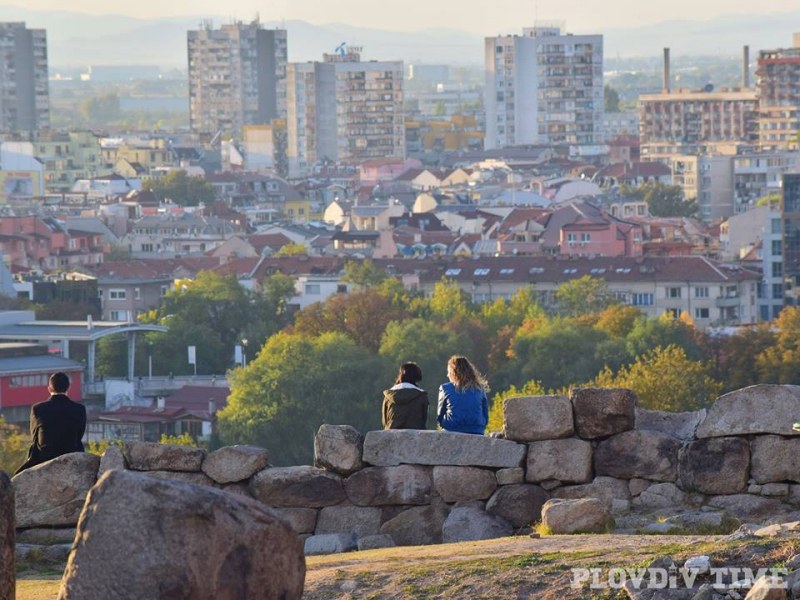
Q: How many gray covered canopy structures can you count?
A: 1